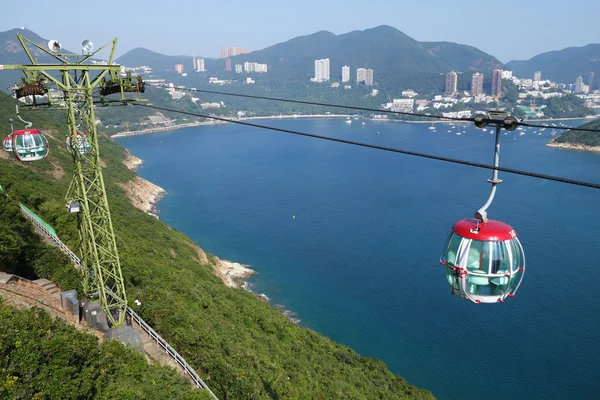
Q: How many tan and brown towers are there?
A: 3